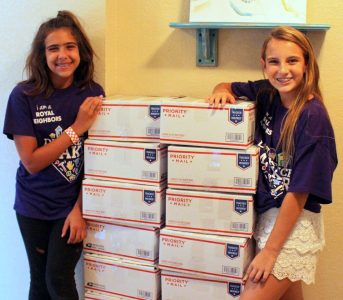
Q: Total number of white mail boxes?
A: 11